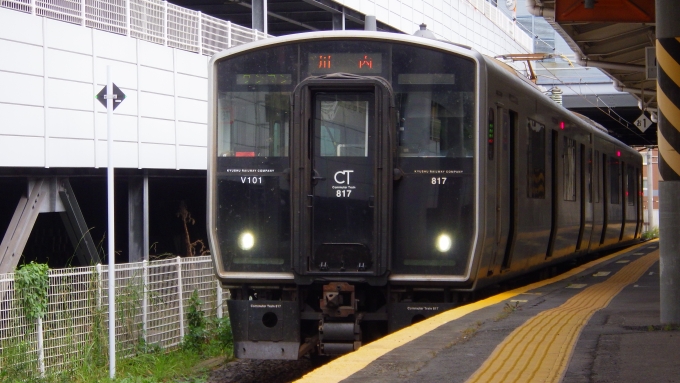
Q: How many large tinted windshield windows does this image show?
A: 2